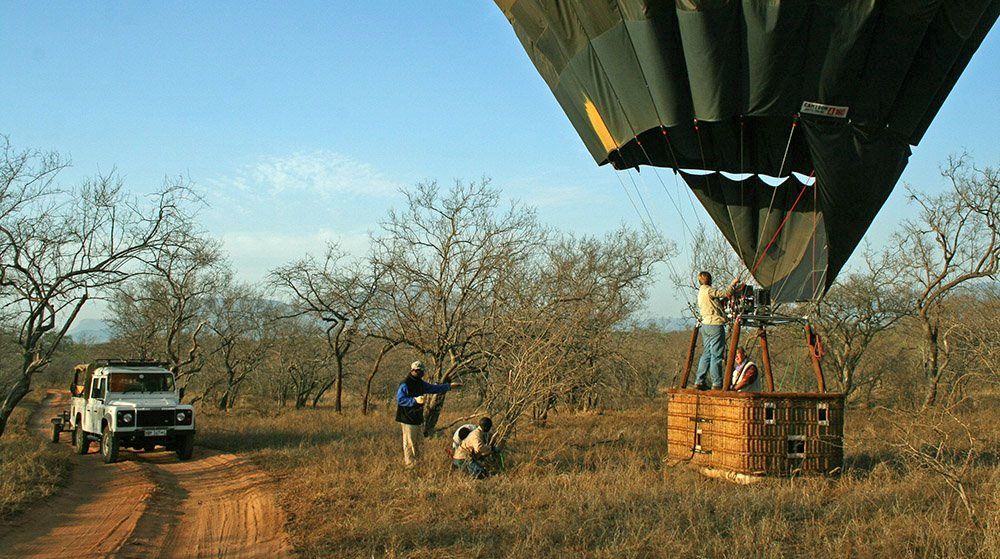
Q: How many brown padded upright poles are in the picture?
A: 4